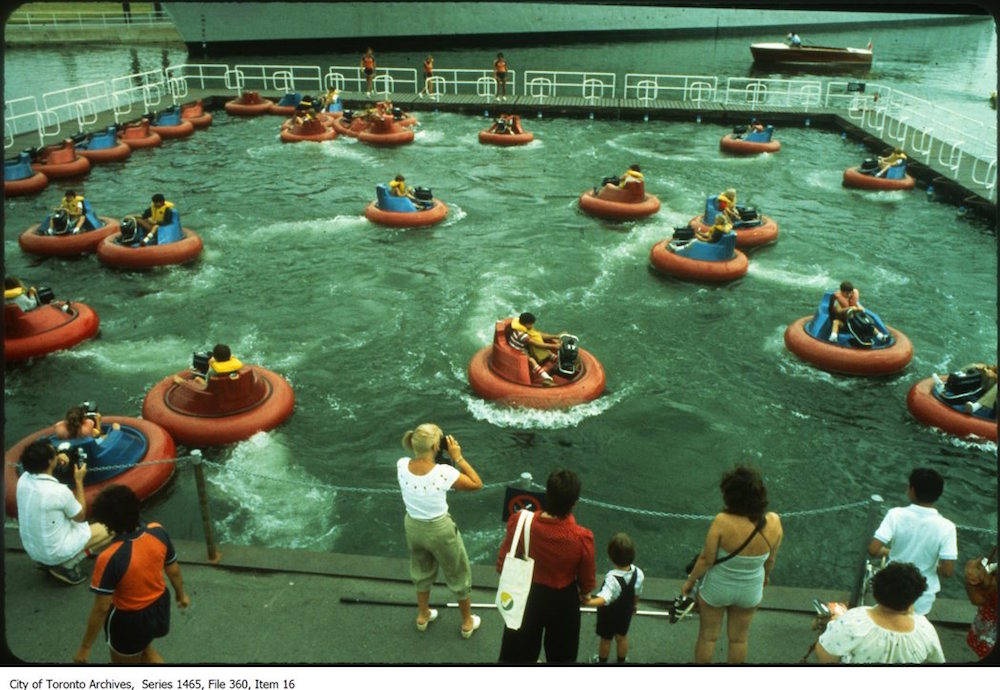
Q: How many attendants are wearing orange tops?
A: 4